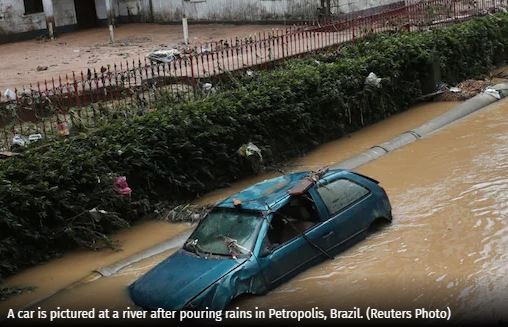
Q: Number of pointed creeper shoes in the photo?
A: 0